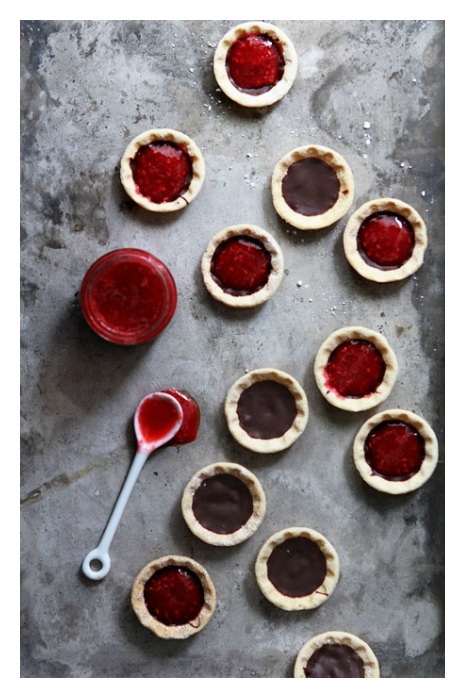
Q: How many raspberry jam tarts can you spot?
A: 7